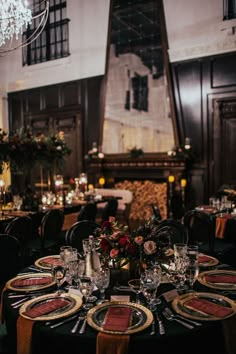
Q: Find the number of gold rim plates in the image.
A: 7